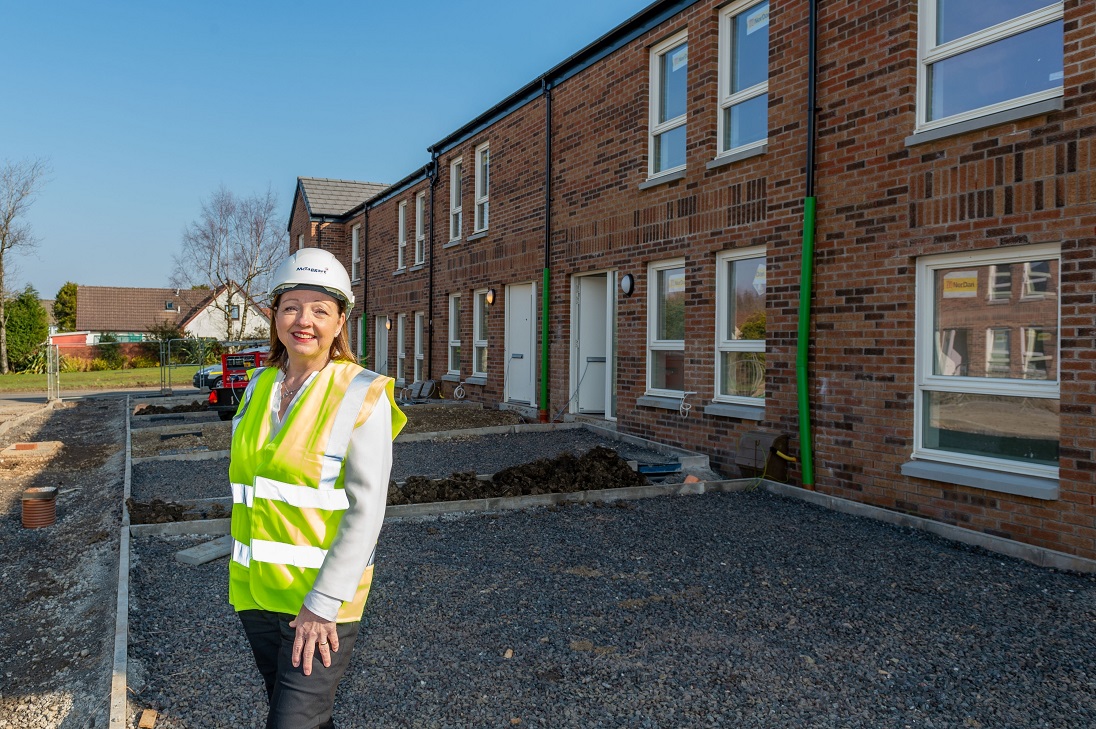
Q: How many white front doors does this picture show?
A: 3